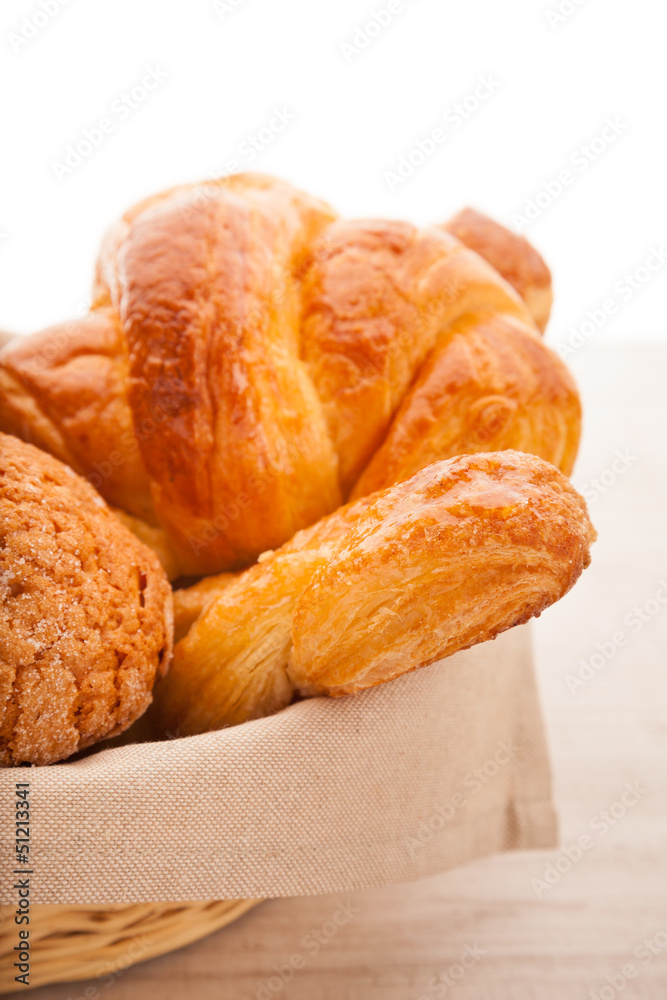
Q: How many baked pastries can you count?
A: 3